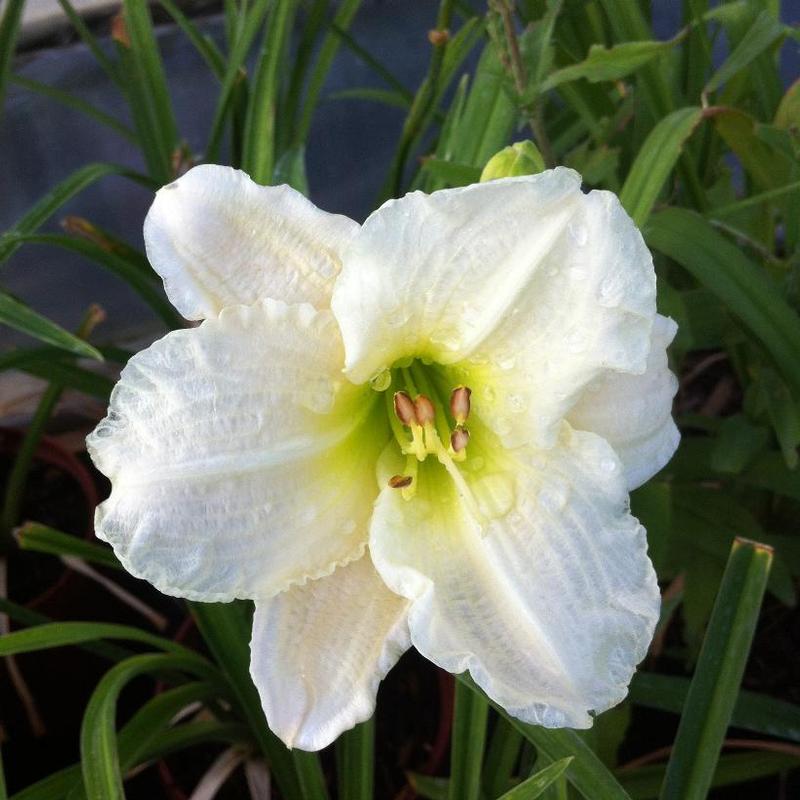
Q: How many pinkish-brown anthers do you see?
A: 5